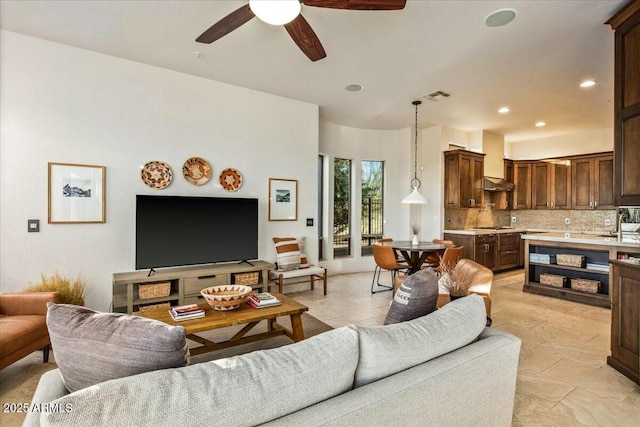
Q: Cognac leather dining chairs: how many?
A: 4